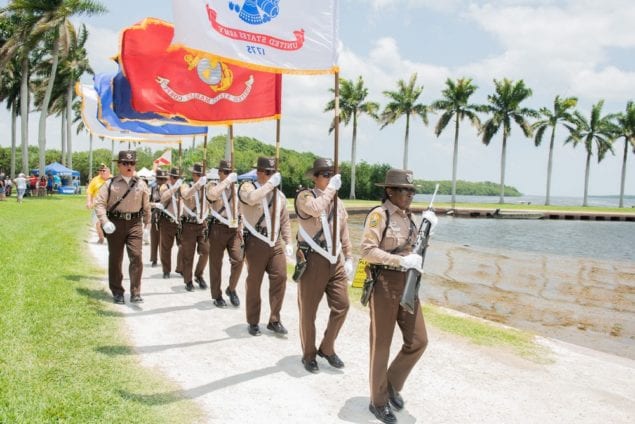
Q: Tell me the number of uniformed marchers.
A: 8